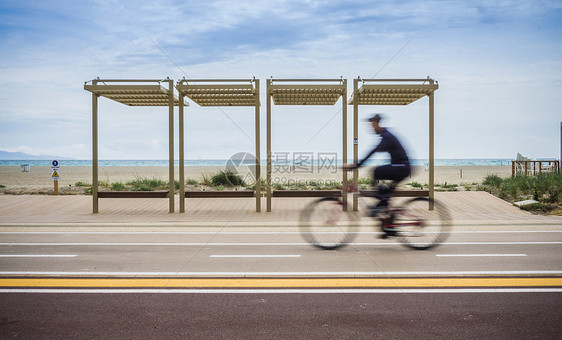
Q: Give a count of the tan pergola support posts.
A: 8